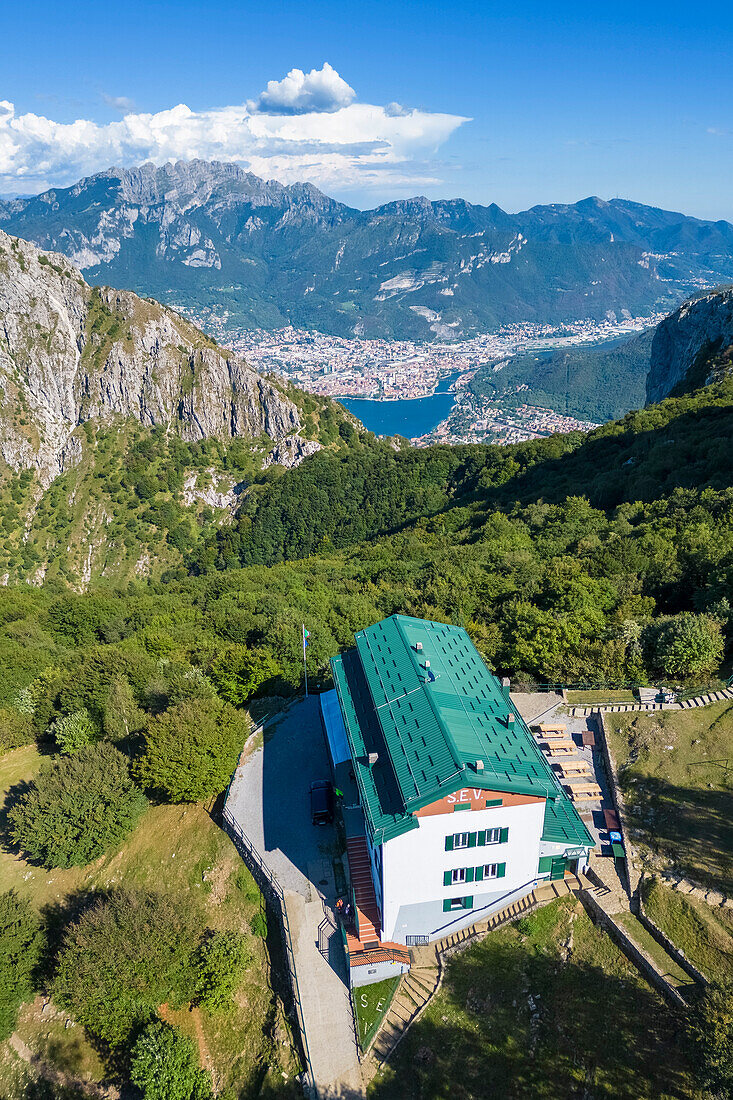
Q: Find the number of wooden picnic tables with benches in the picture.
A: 4